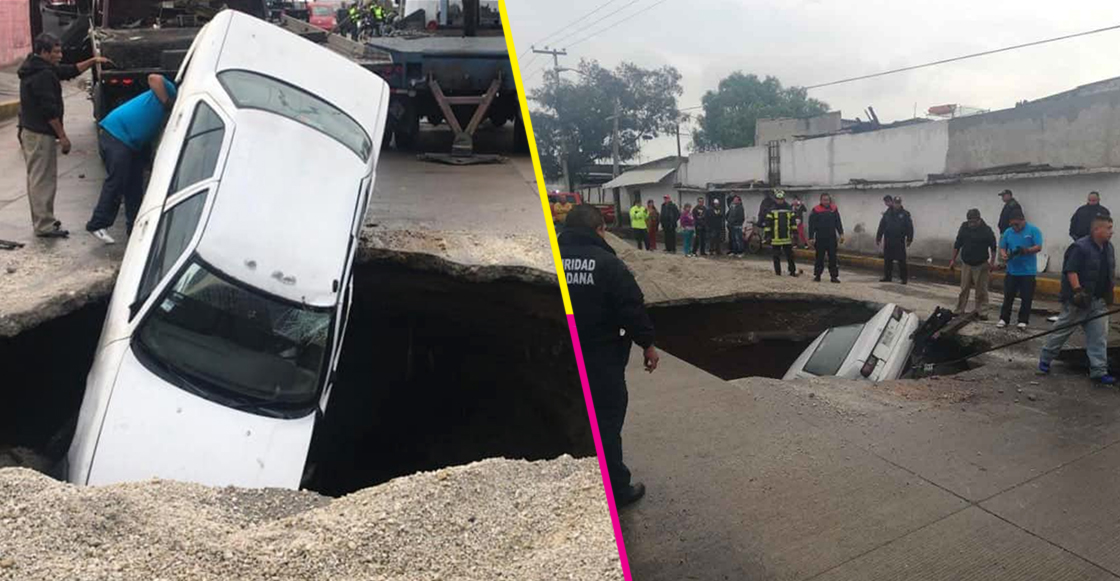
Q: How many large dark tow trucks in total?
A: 2